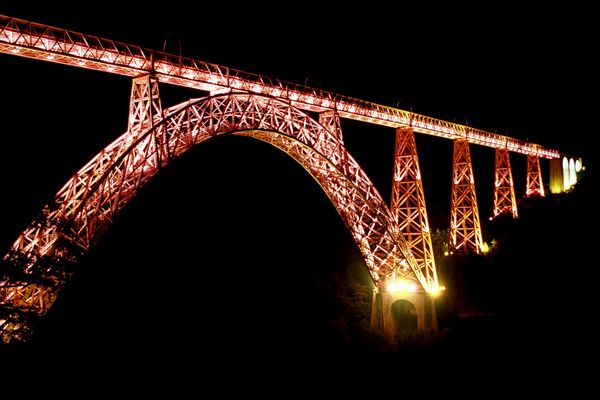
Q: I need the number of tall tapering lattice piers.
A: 4